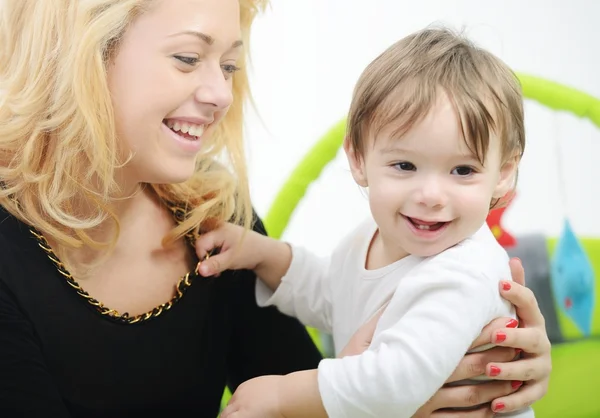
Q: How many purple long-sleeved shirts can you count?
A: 0